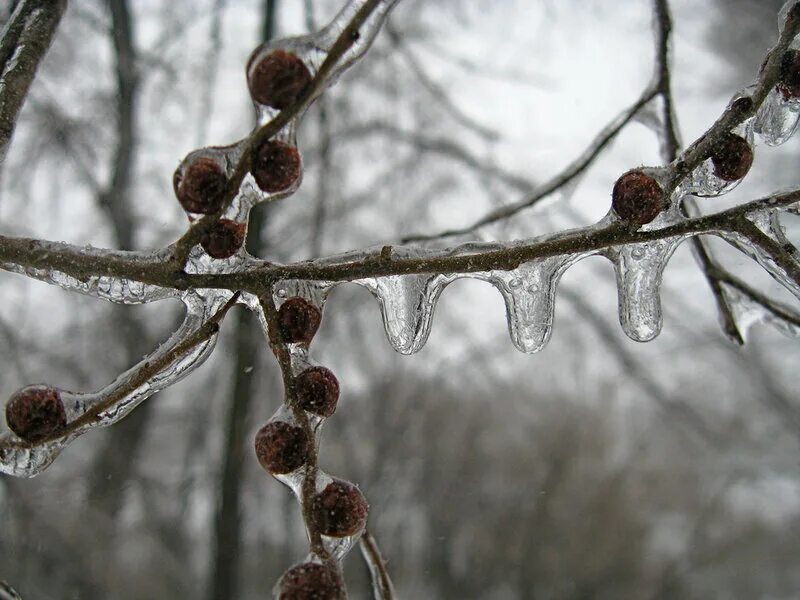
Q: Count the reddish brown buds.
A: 13